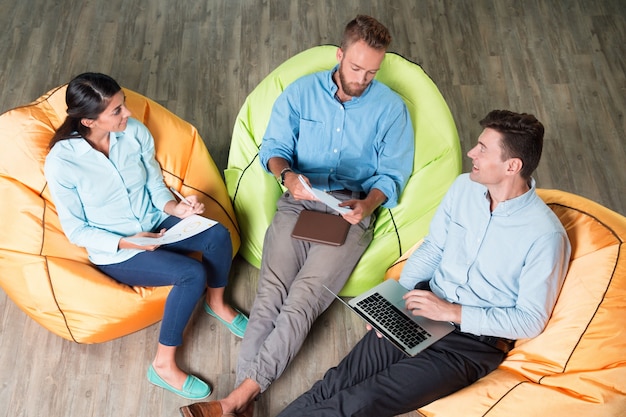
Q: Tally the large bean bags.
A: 3